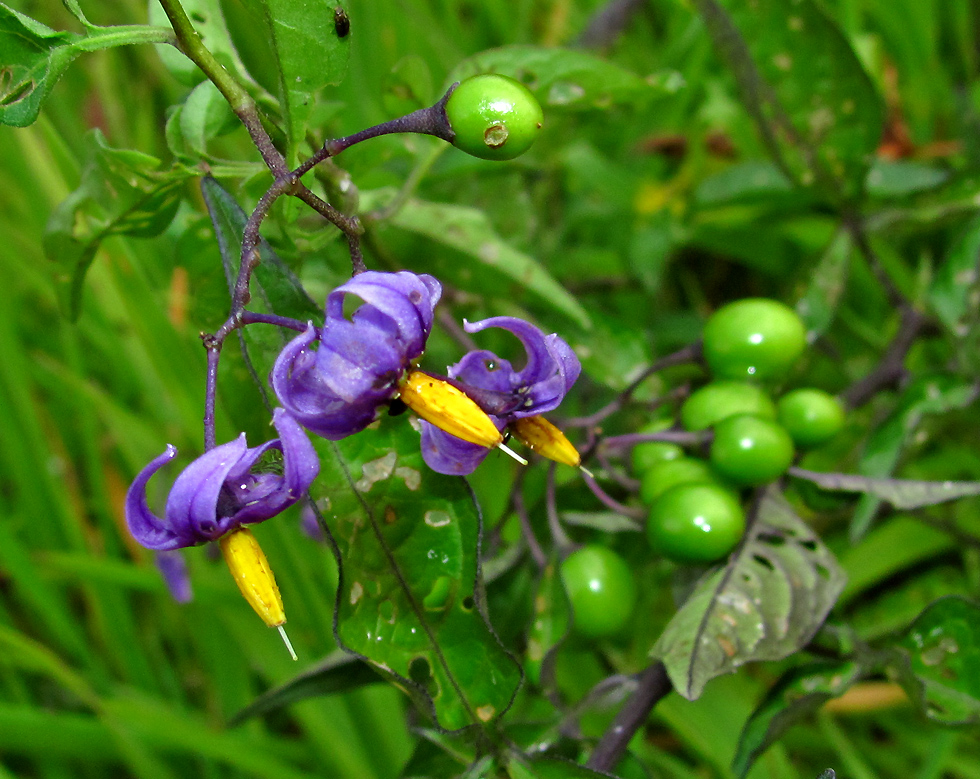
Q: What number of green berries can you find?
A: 9